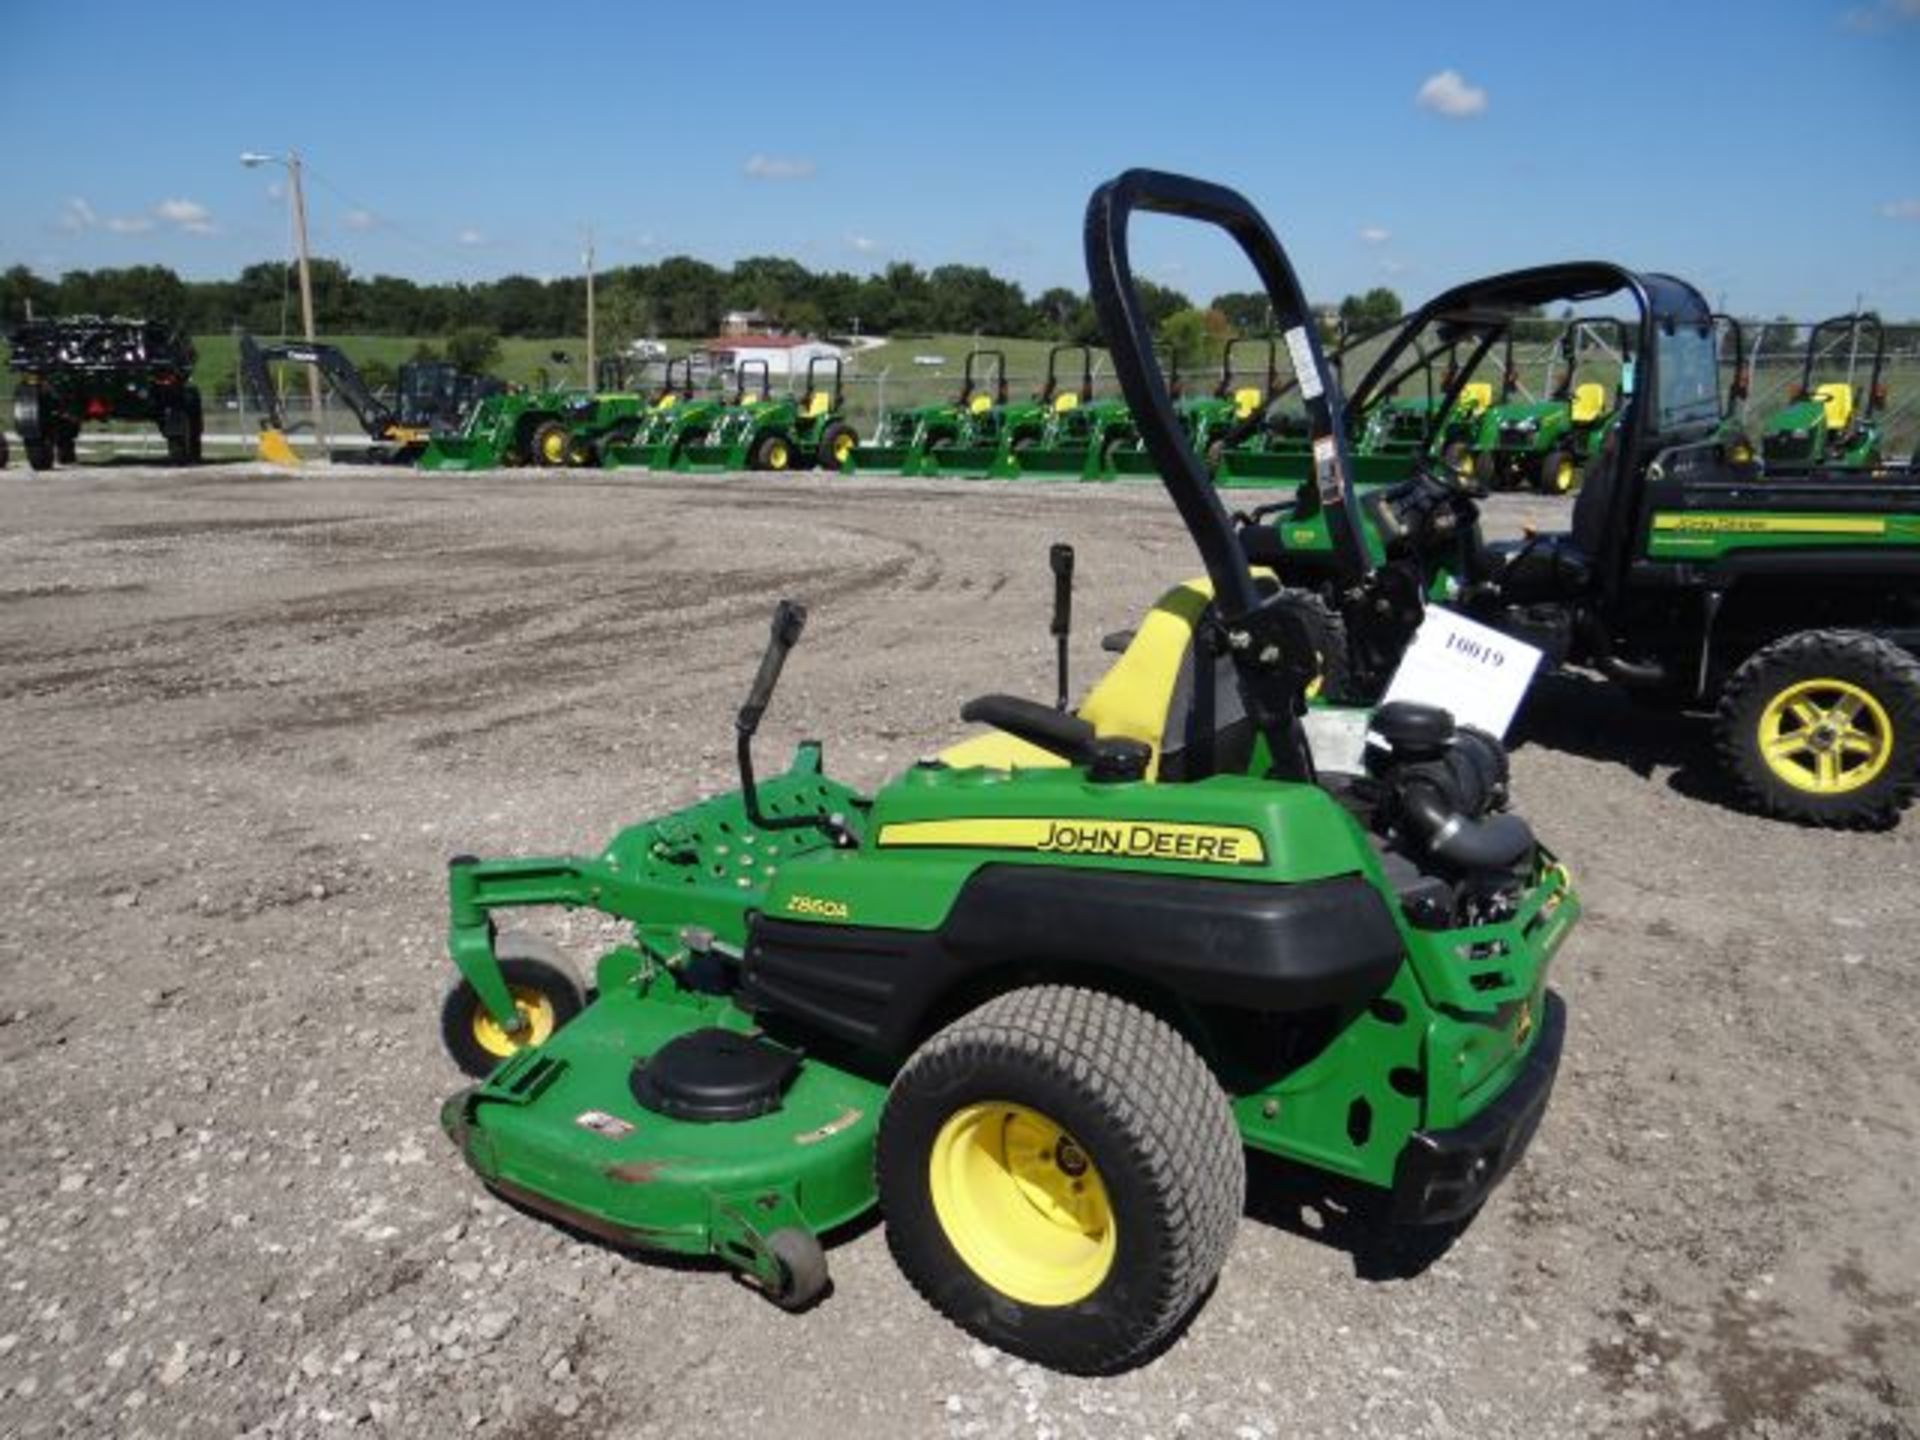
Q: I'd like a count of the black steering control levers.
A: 2